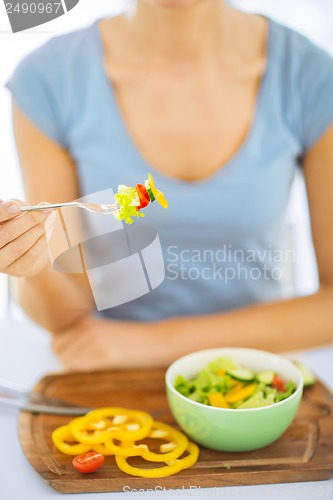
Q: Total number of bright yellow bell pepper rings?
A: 4